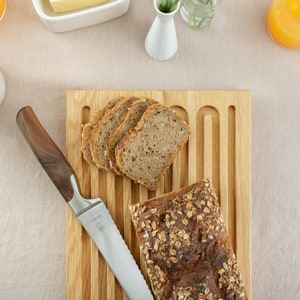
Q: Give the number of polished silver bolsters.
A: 1